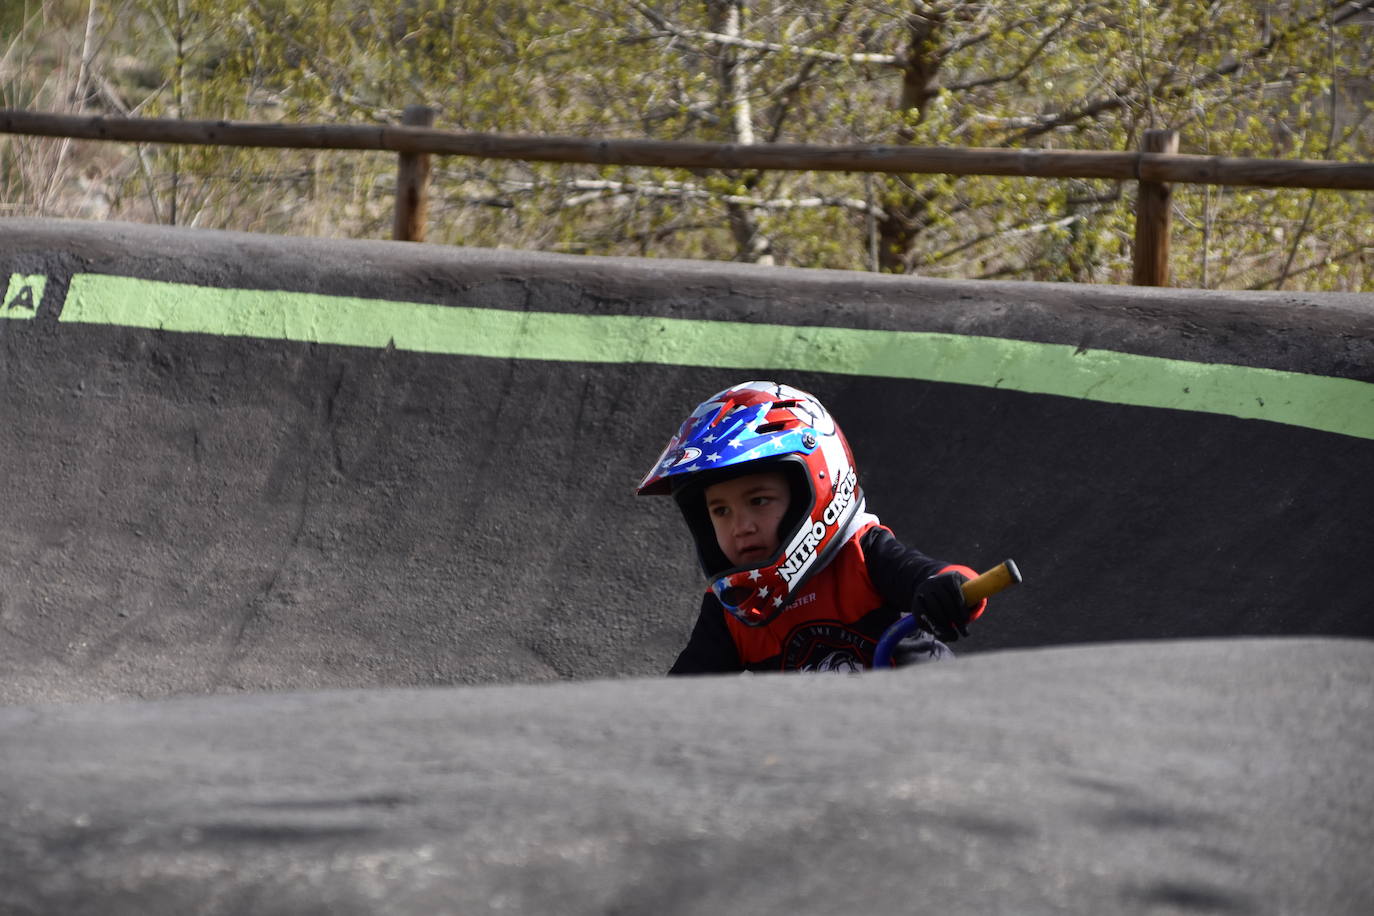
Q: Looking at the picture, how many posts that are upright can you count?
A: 2